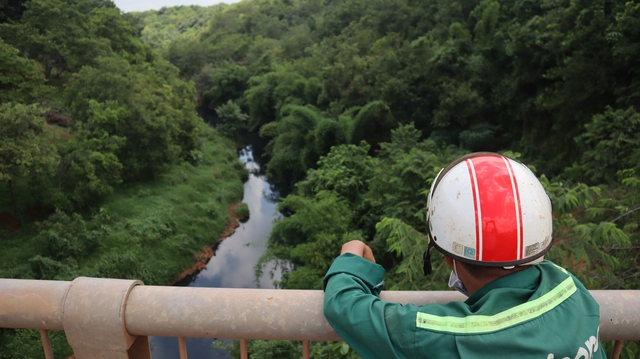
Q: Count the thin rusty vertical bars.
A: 5